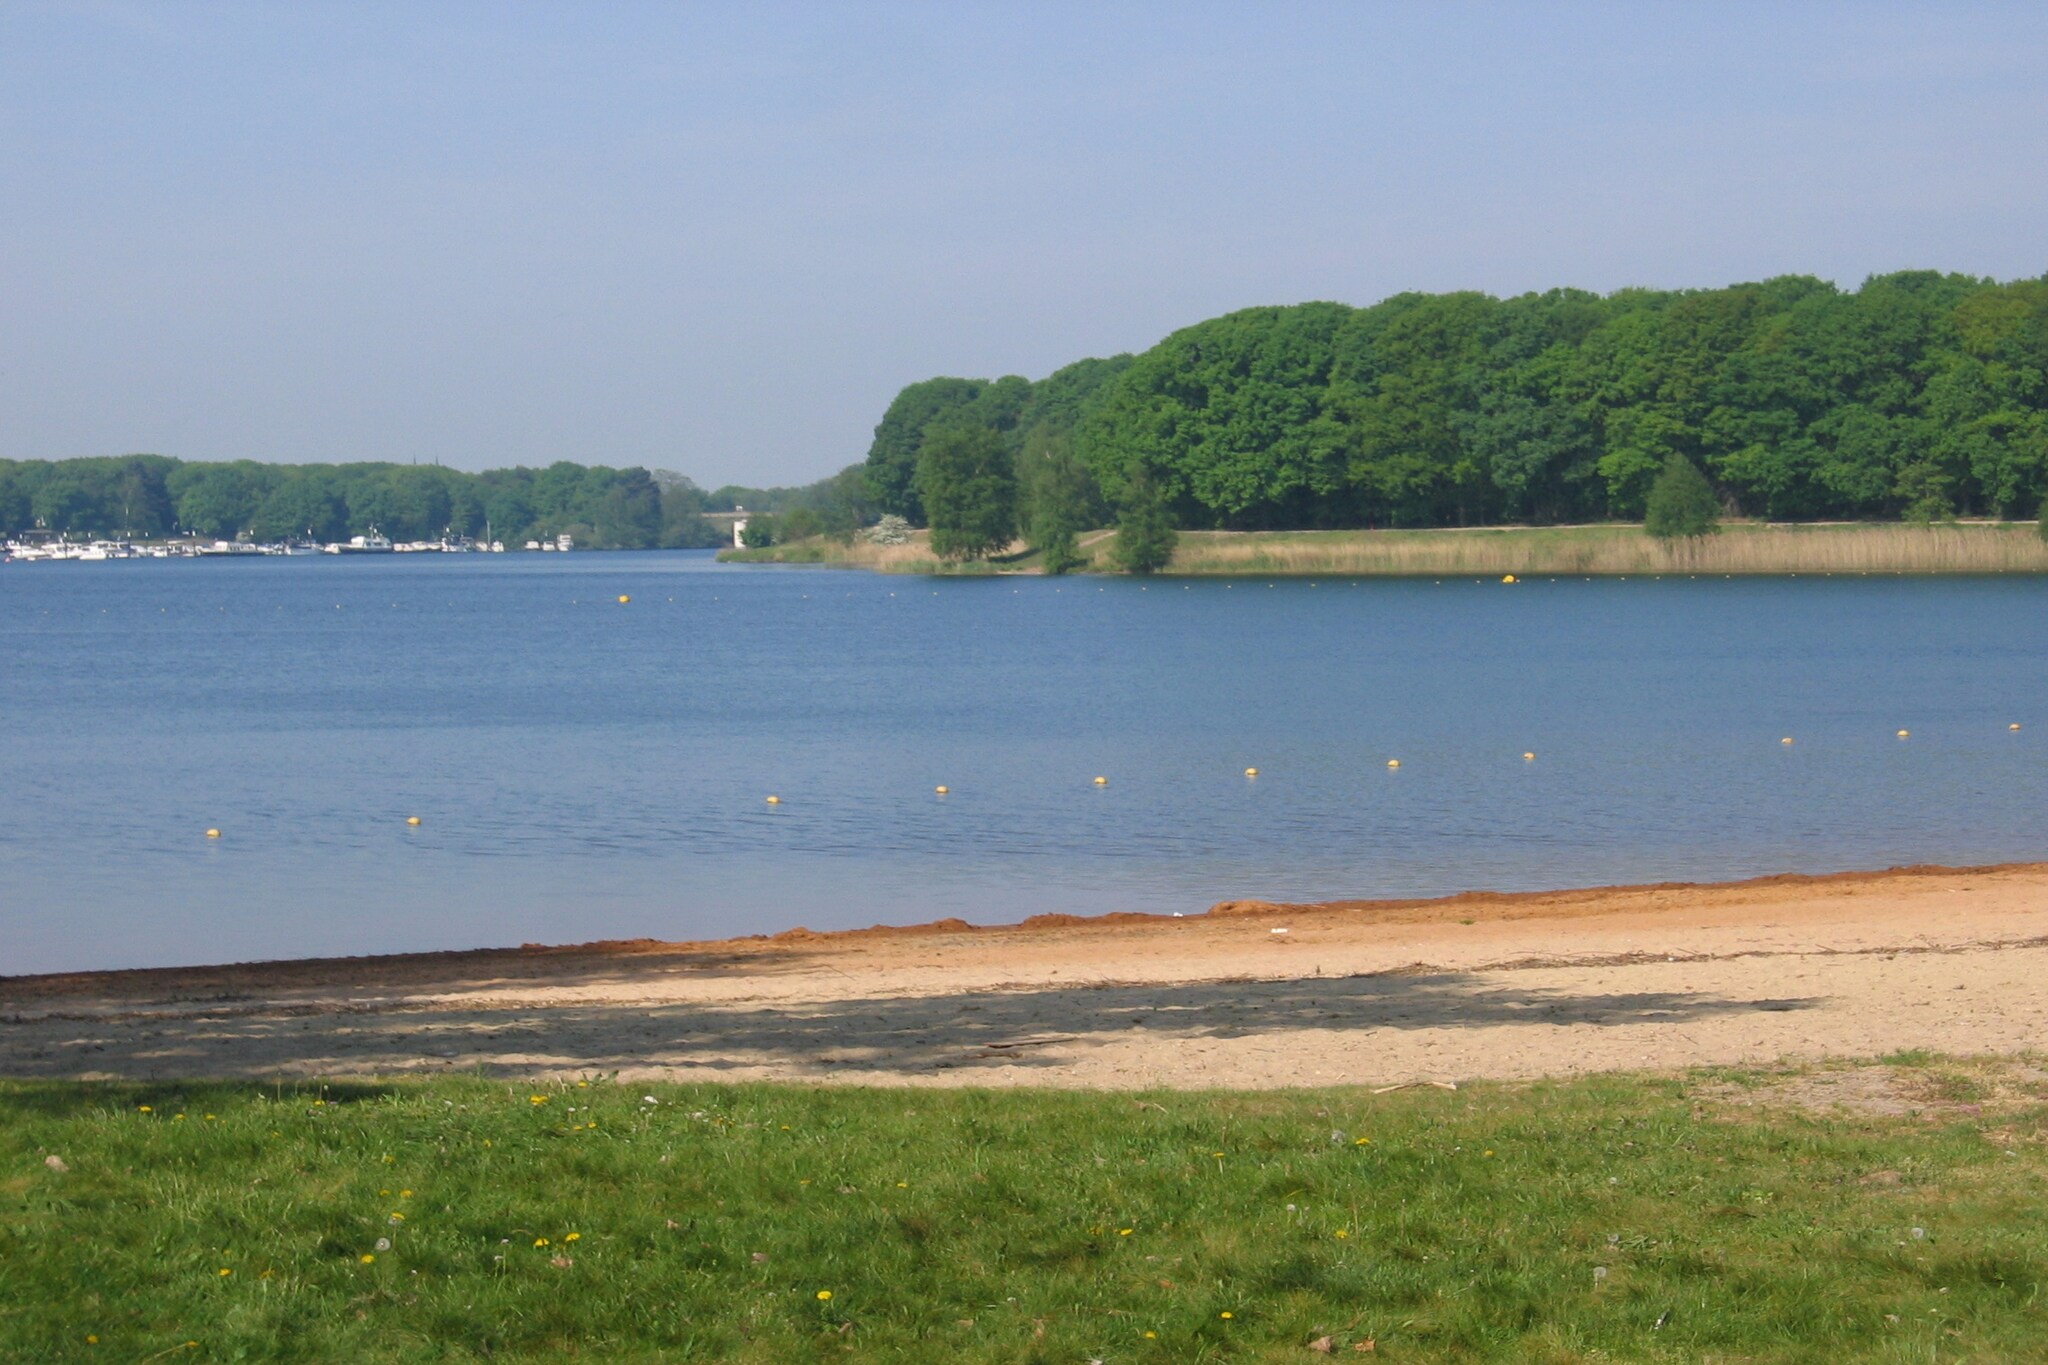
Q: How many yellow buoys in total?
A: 13